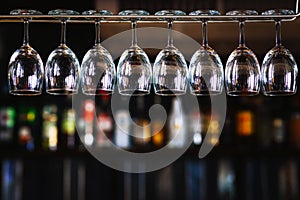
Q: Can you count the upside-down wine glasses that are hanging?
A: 8